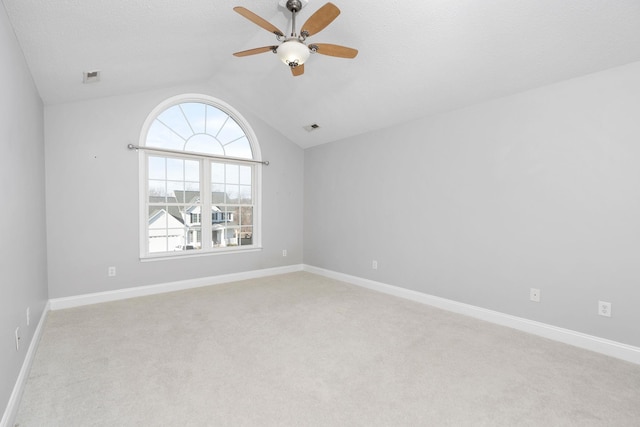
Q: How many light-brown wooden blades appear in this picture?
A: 5